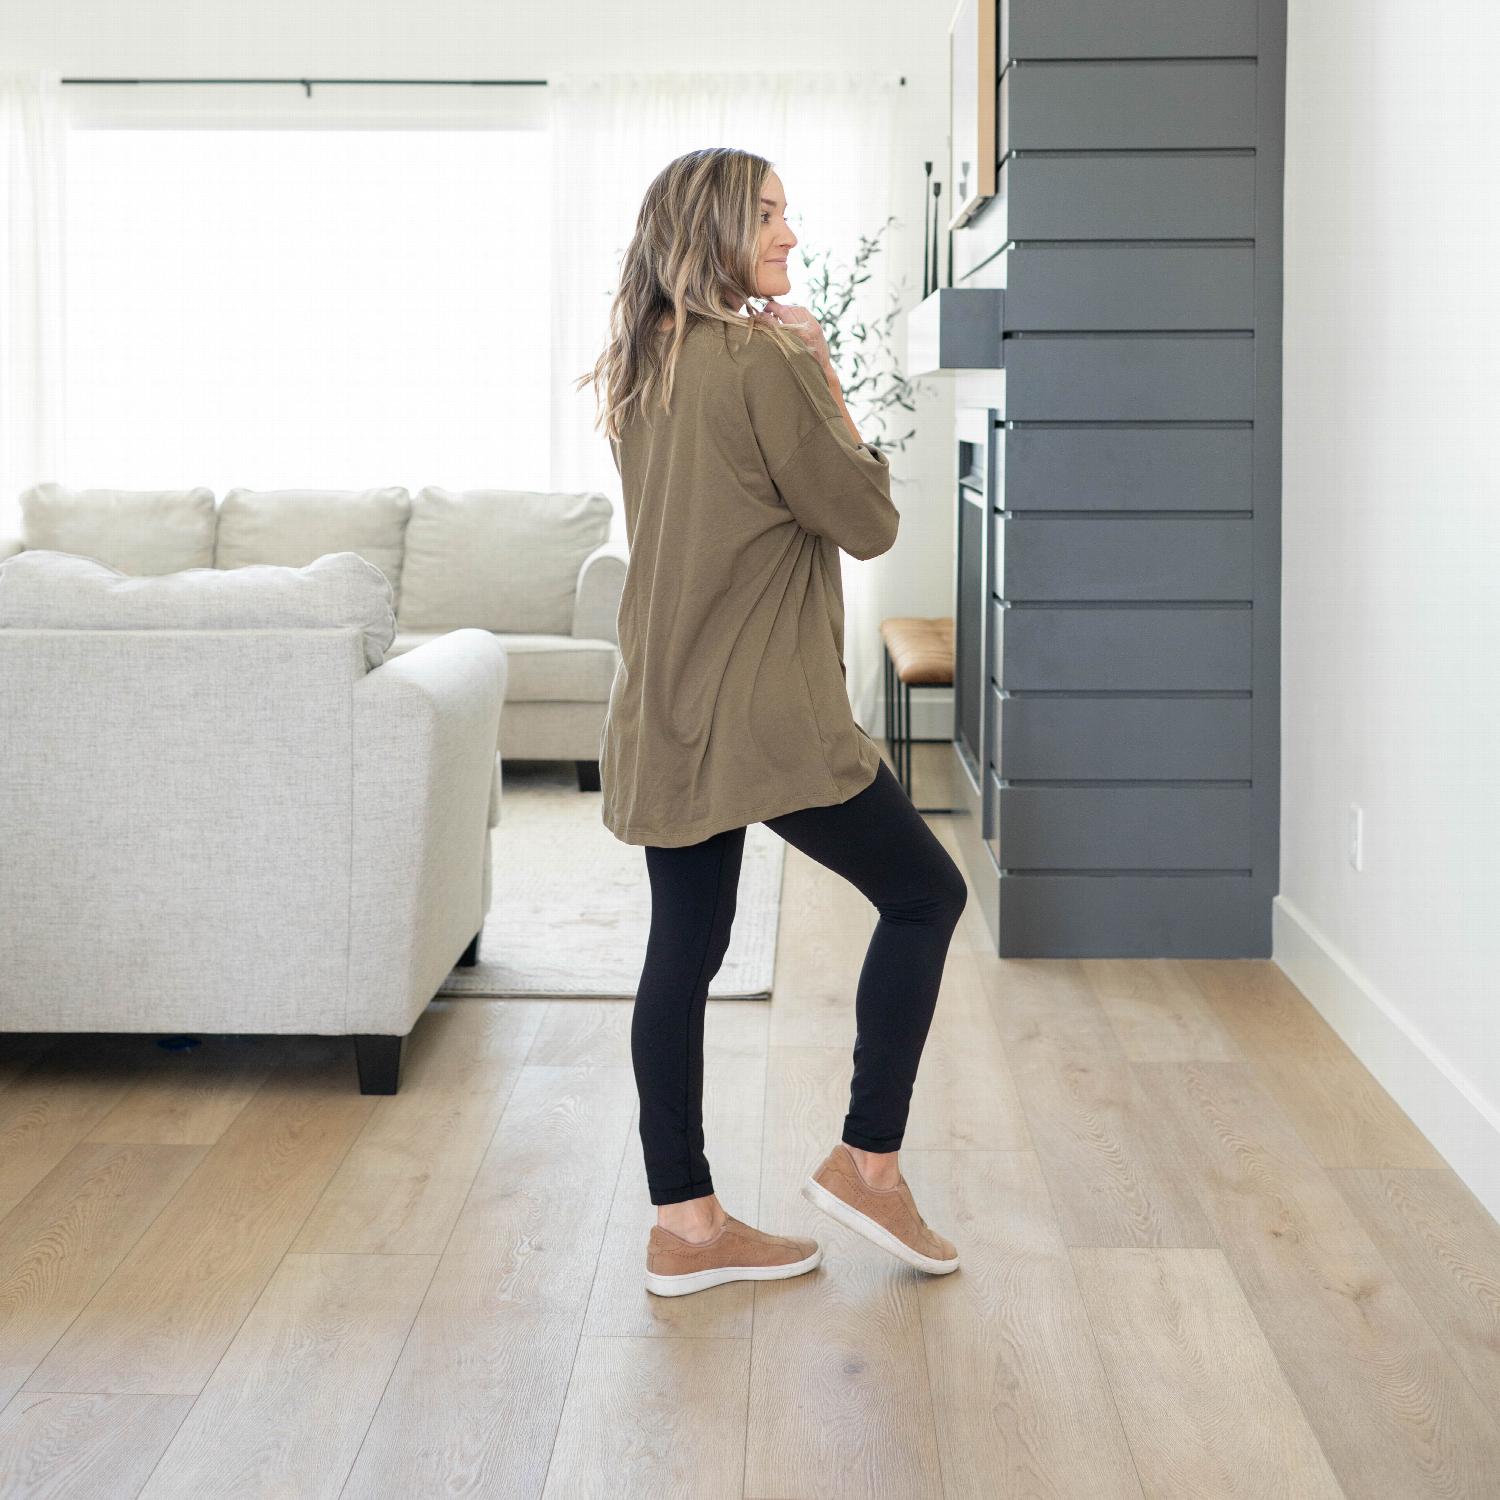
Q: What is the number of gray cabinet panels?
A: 11